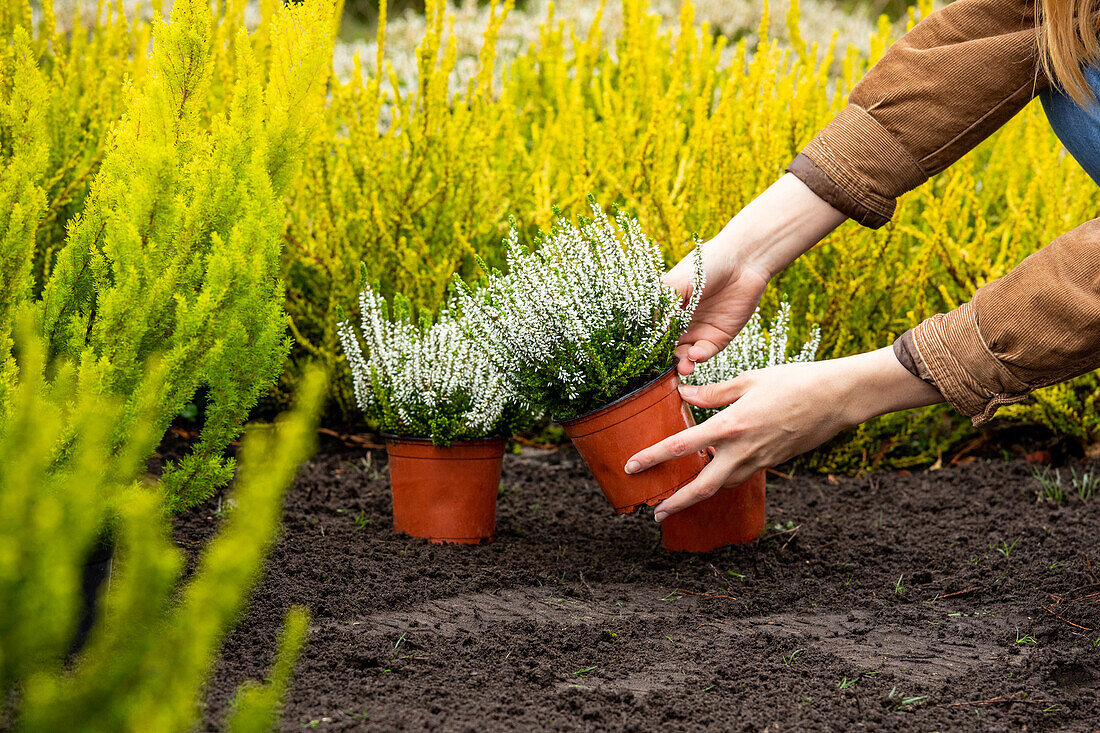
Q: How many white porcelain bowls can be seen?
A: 0